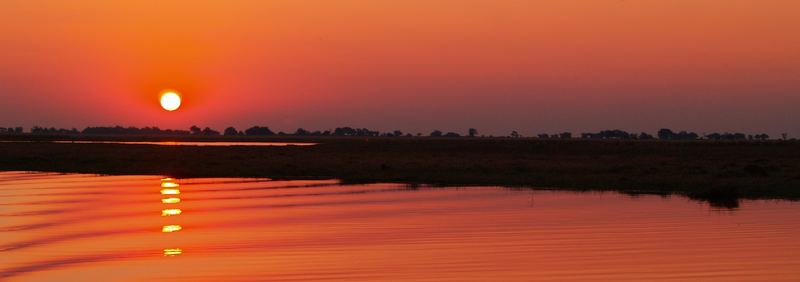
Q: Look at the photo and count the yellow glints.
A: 7